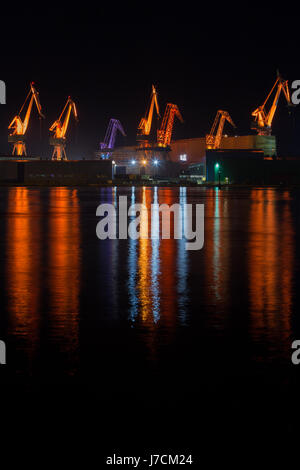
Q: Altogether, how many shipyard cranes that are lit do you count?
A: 7